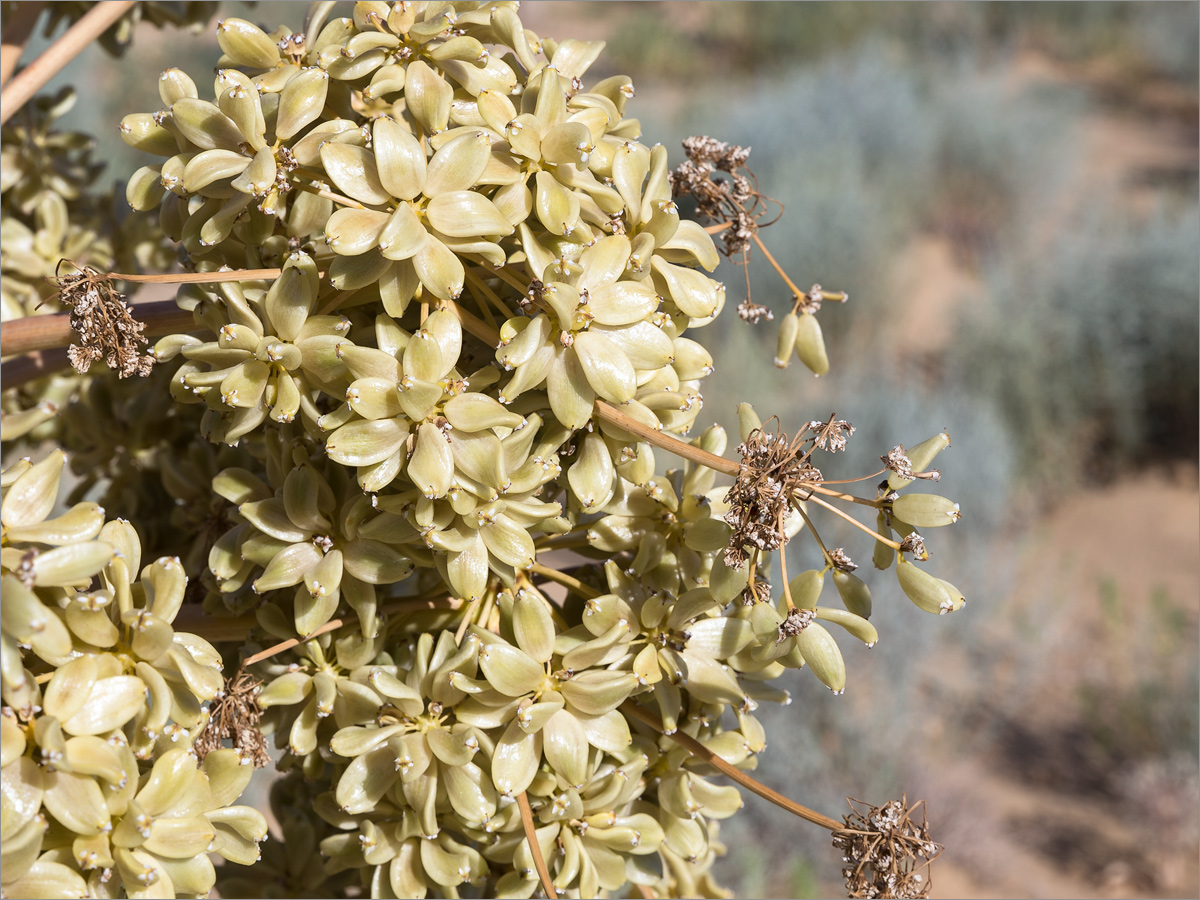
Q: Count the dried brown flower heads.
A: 5